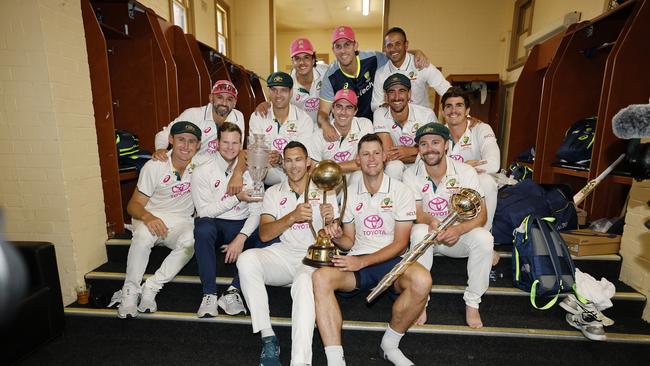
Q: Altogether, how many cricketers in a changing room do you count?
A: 13